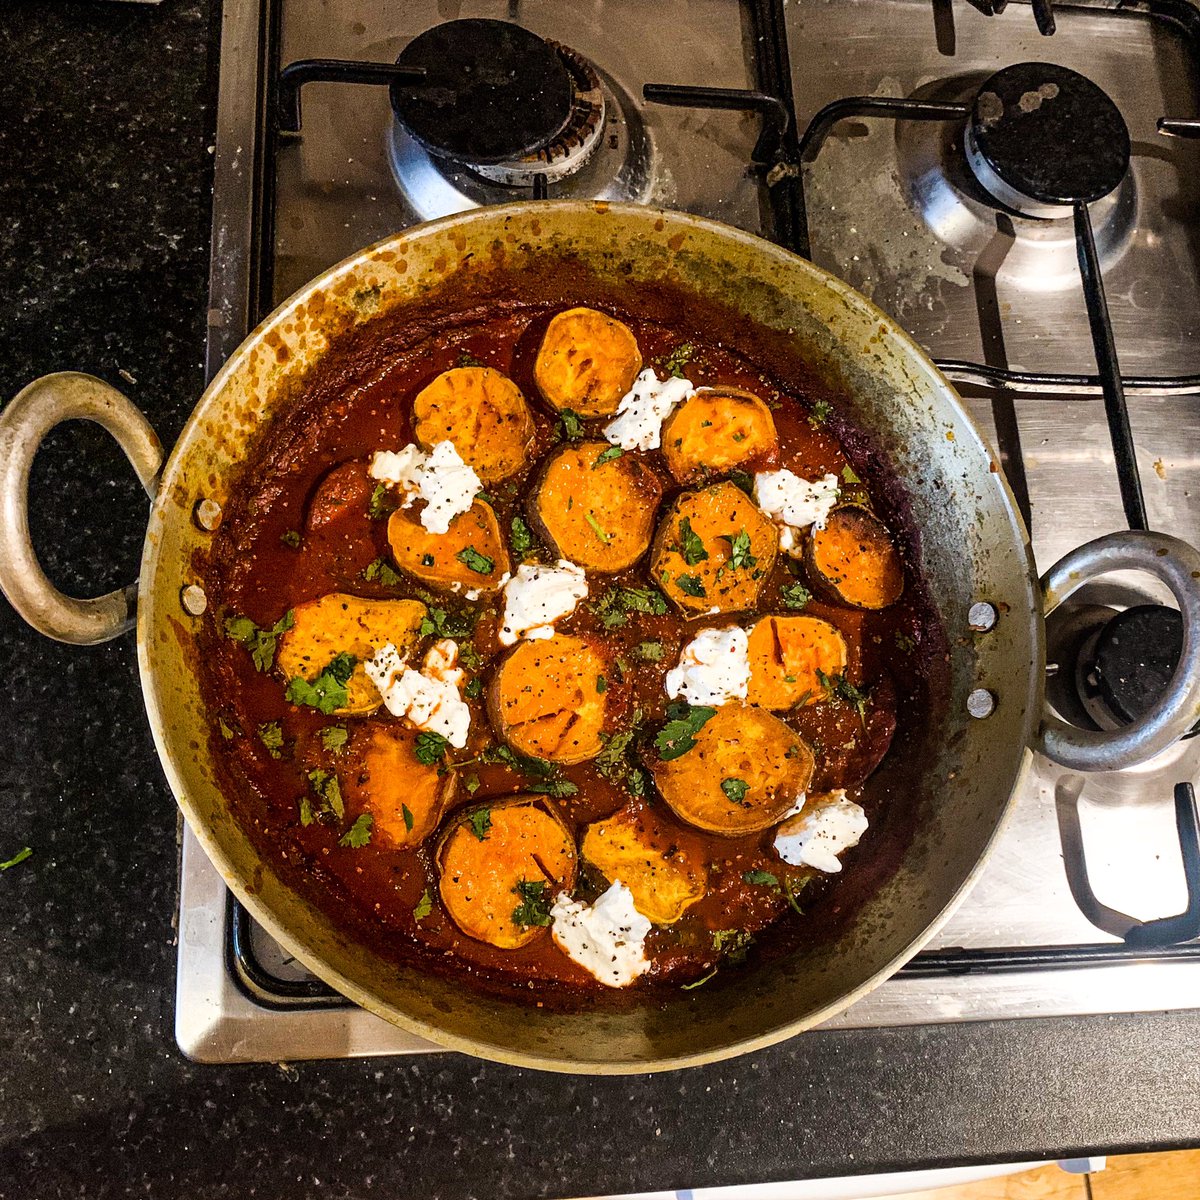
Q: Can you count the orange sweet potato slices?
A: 14